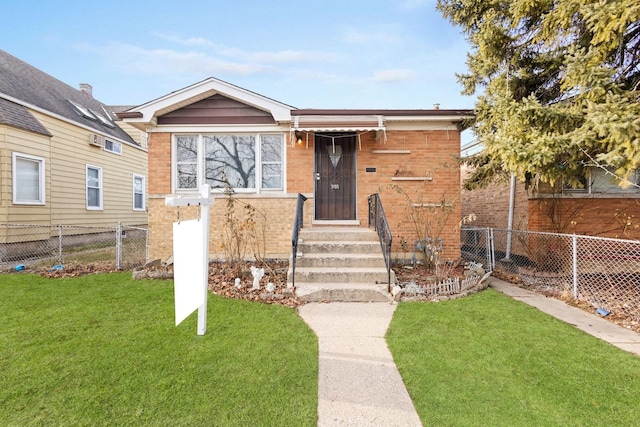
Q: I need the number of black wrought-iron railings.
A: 2